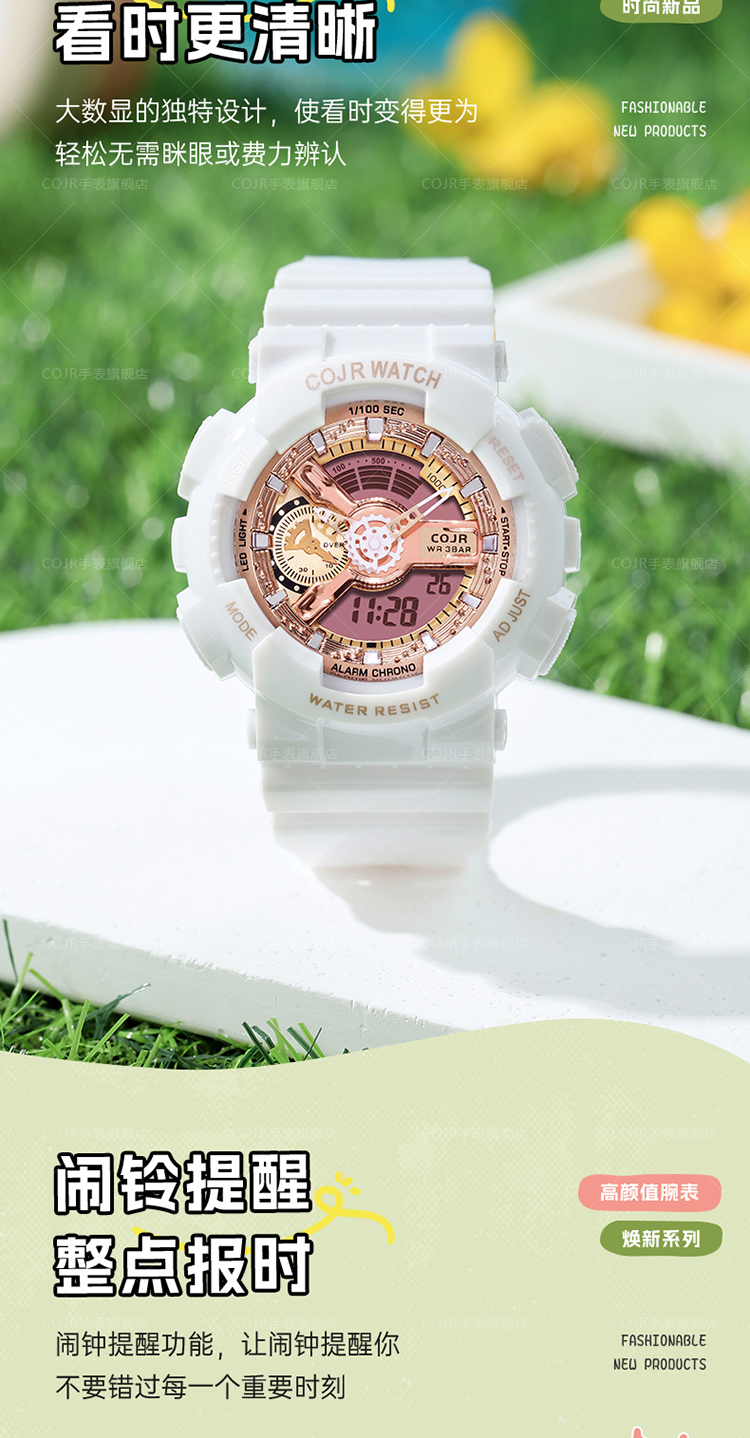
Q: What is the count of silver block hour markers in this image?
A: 12